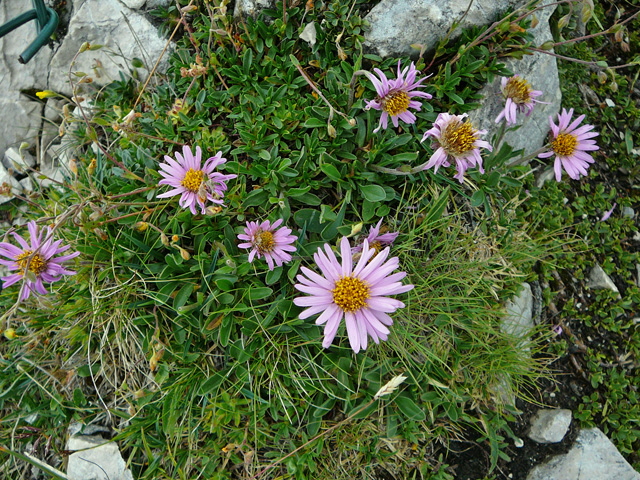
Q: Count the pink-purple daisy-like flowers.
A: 9